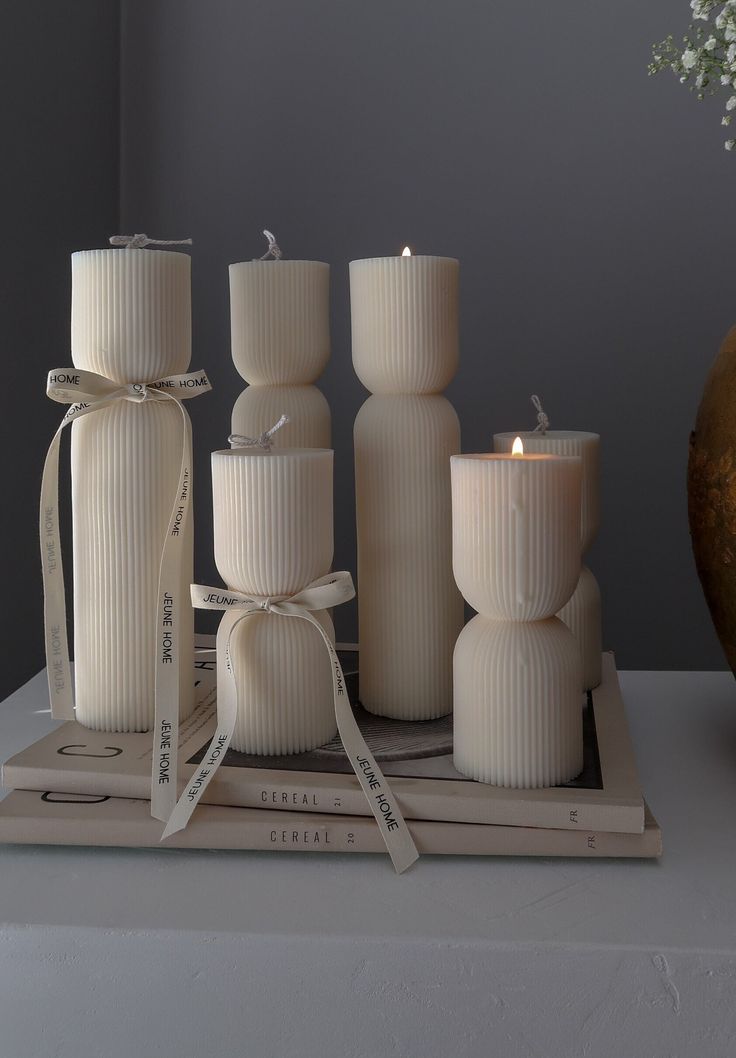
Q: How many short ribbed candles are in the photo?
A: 3